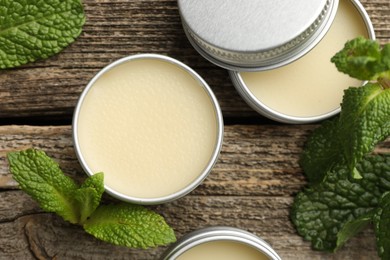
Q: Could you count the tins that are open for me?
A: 3